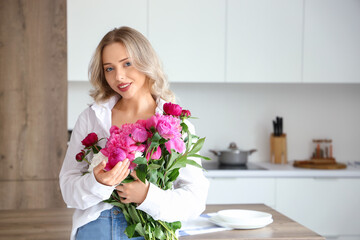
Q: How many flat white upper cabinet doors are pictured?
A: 4